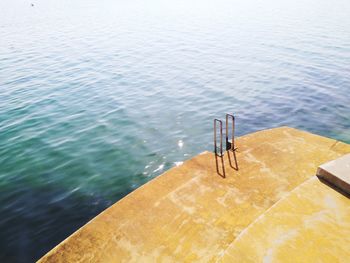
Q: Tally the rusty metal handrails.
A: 2